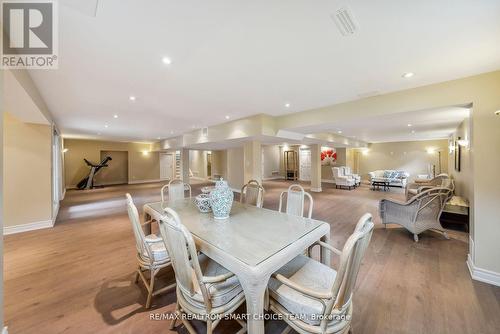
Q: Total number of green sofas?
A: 0